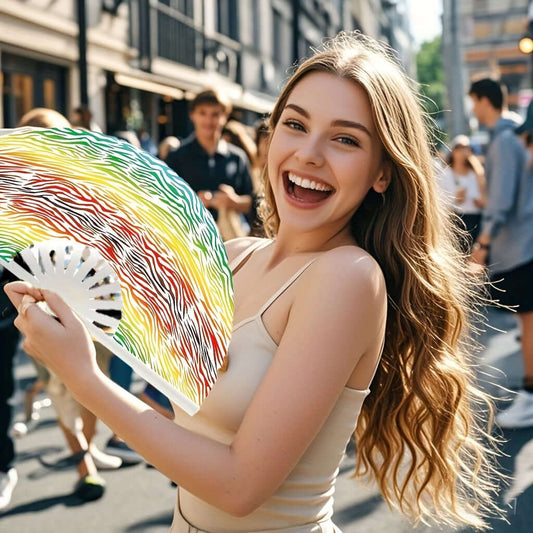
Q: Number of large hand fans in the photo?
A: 1